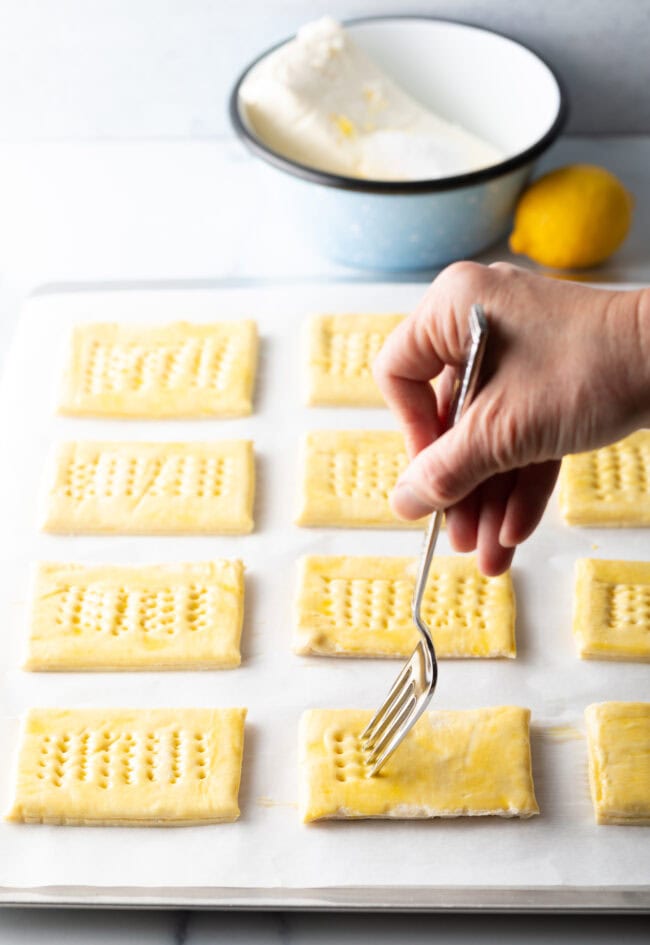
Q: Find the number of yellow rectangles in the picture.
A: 11